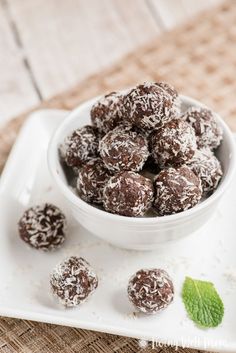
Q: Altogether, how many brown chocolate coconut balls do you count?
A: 14